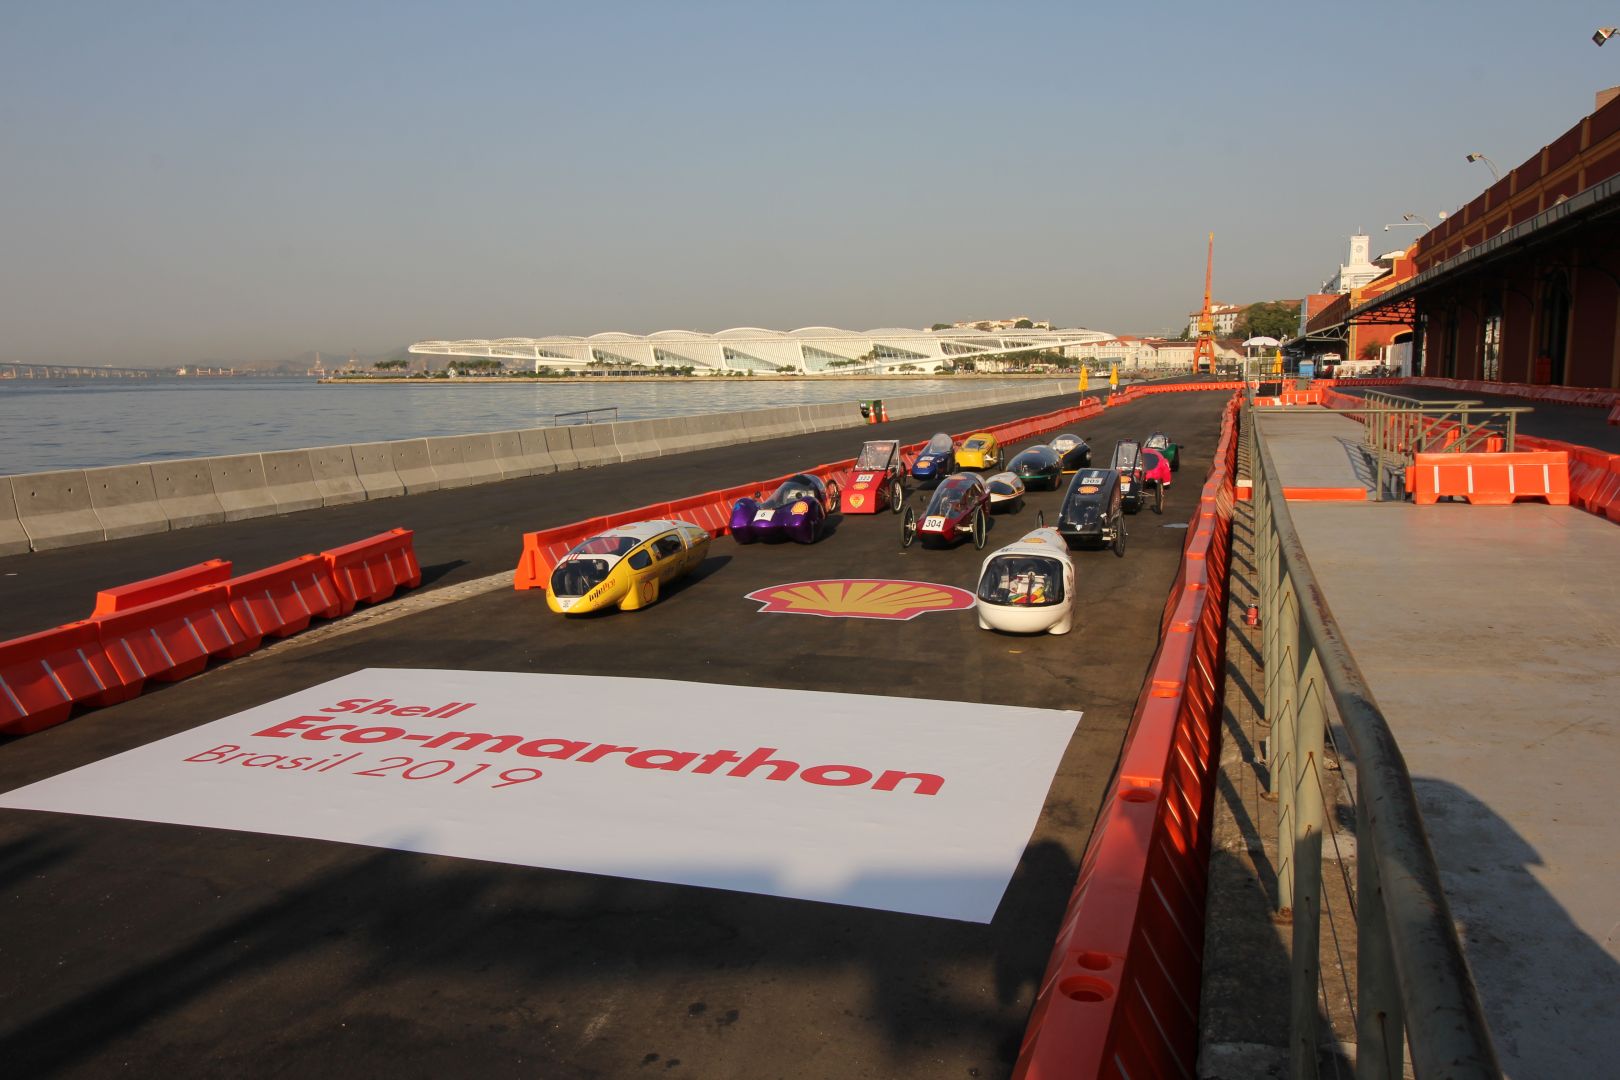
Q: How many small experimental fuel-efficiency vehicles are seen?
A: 14